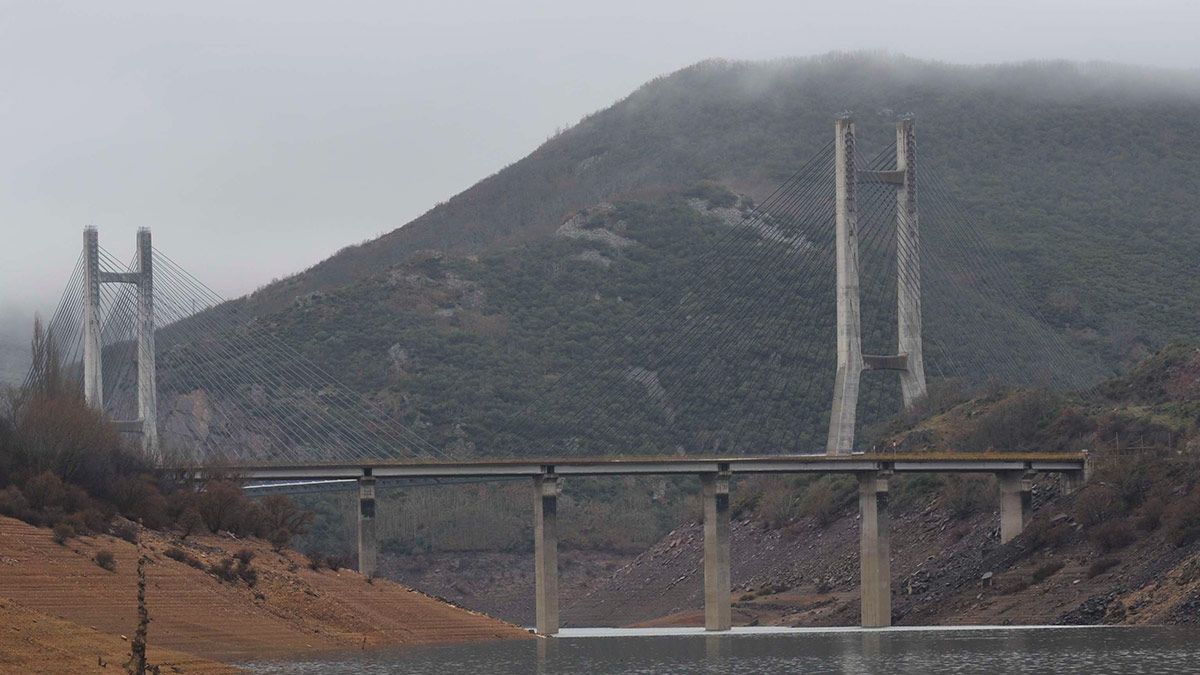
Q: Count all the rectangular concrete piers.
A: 5